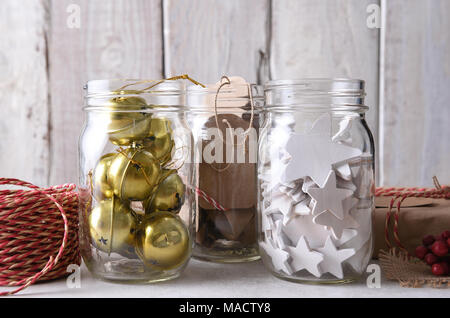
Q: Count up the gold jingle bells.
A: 7